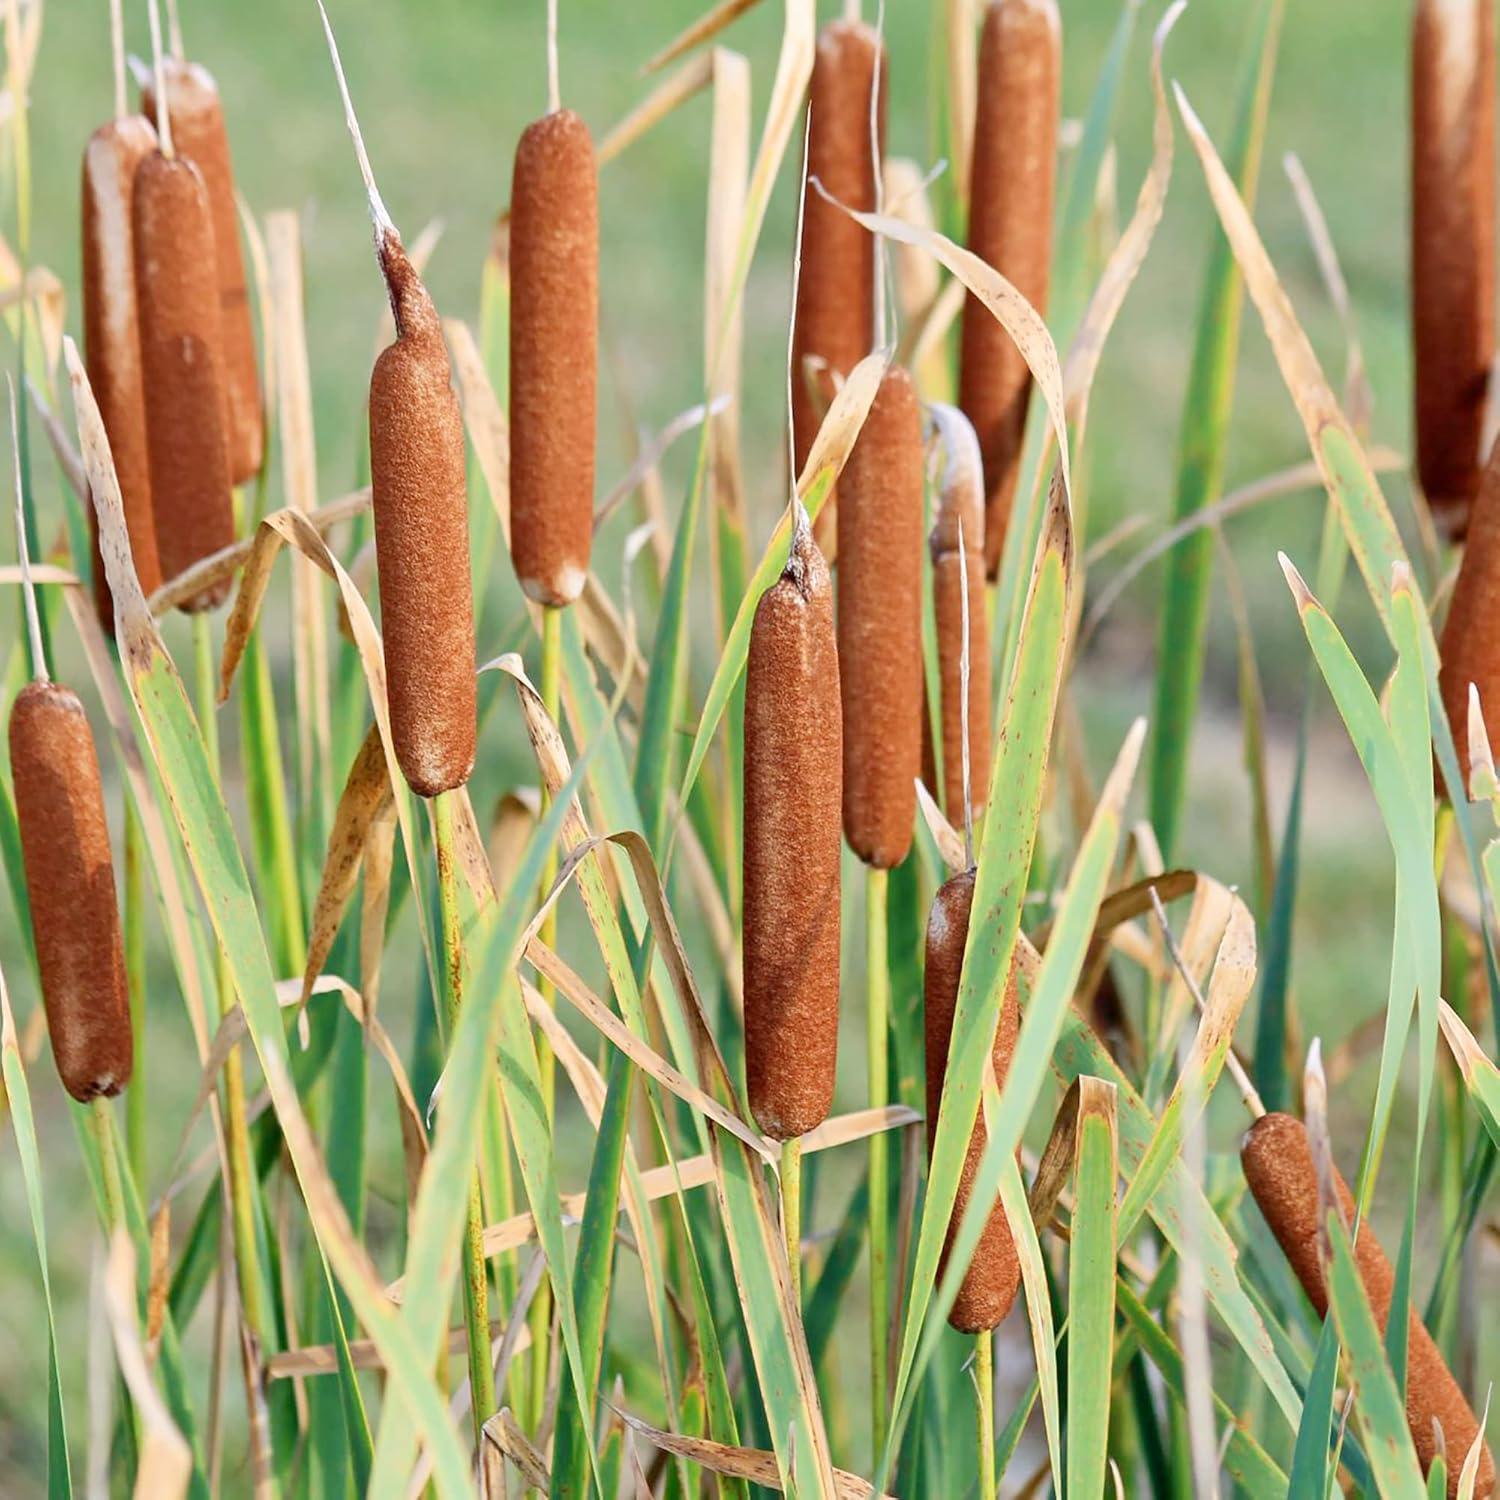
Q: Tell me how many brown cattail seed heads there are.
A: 15